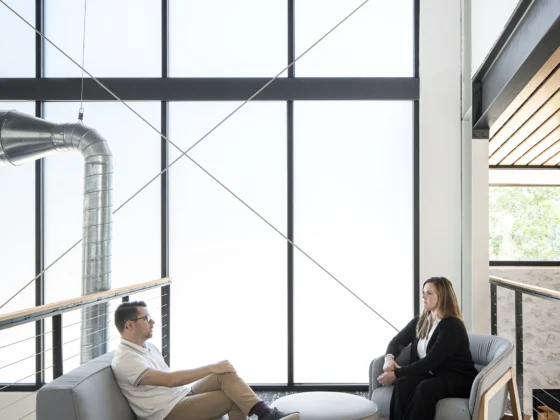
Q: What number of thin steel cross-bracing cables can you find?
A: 2